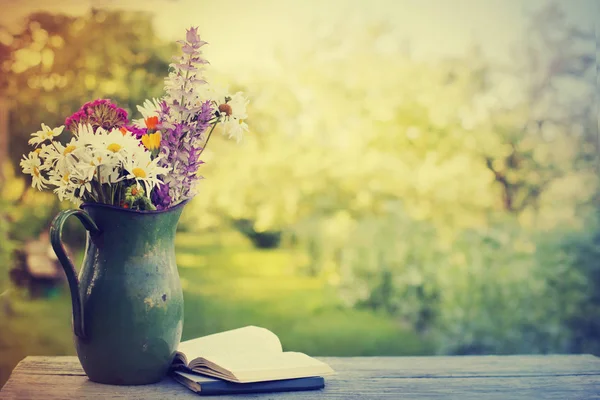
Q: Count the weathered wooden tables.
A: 1